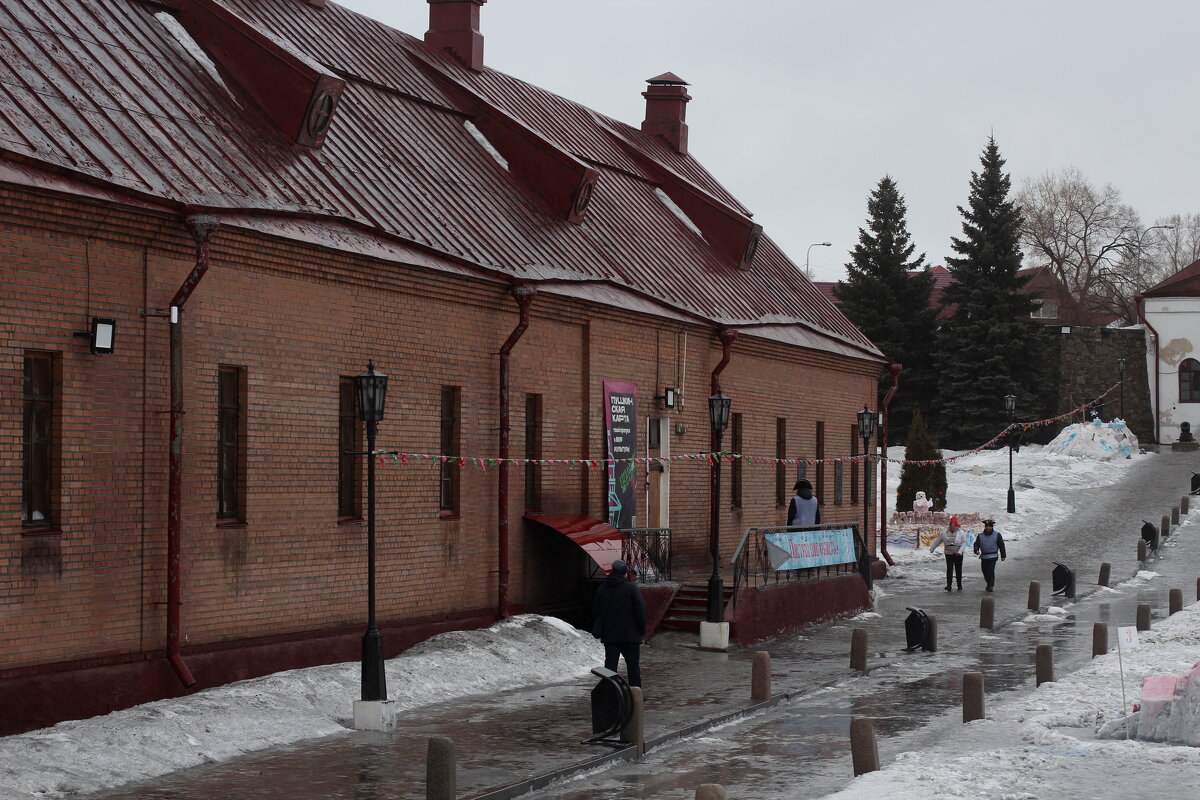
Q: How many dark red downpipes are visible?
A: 5